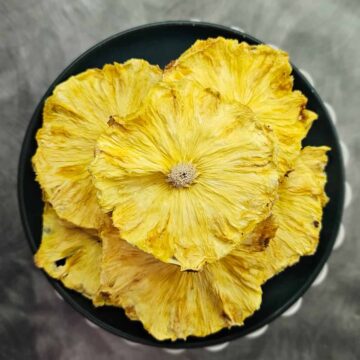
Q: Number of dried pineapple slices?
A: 6